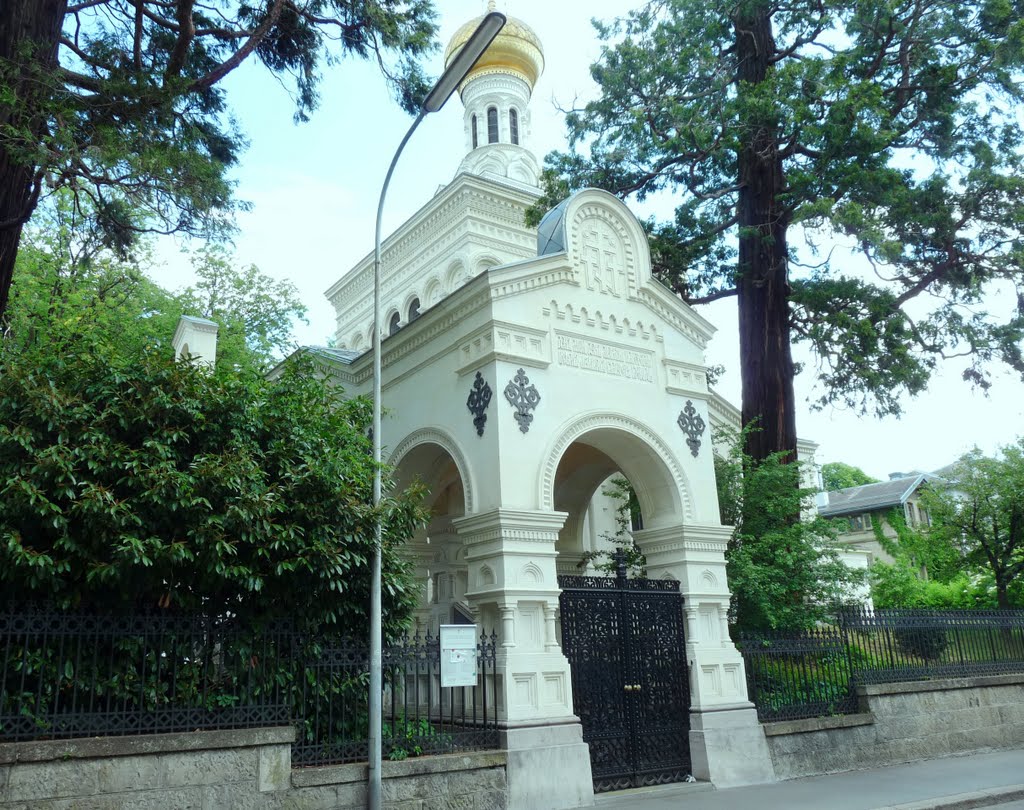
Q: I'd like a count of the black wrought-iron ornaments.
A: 3